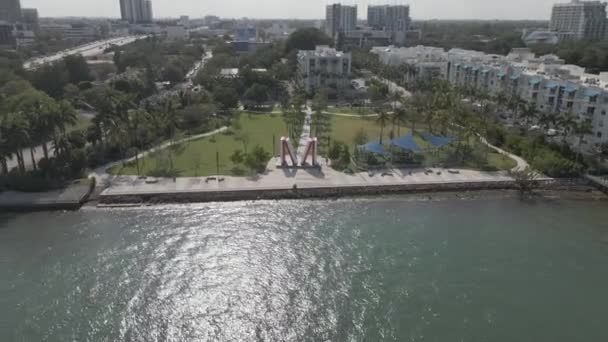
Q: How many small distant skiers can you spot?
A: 0